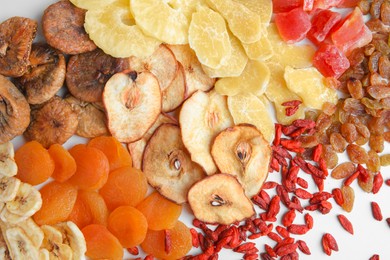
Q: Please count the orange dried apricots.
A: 11